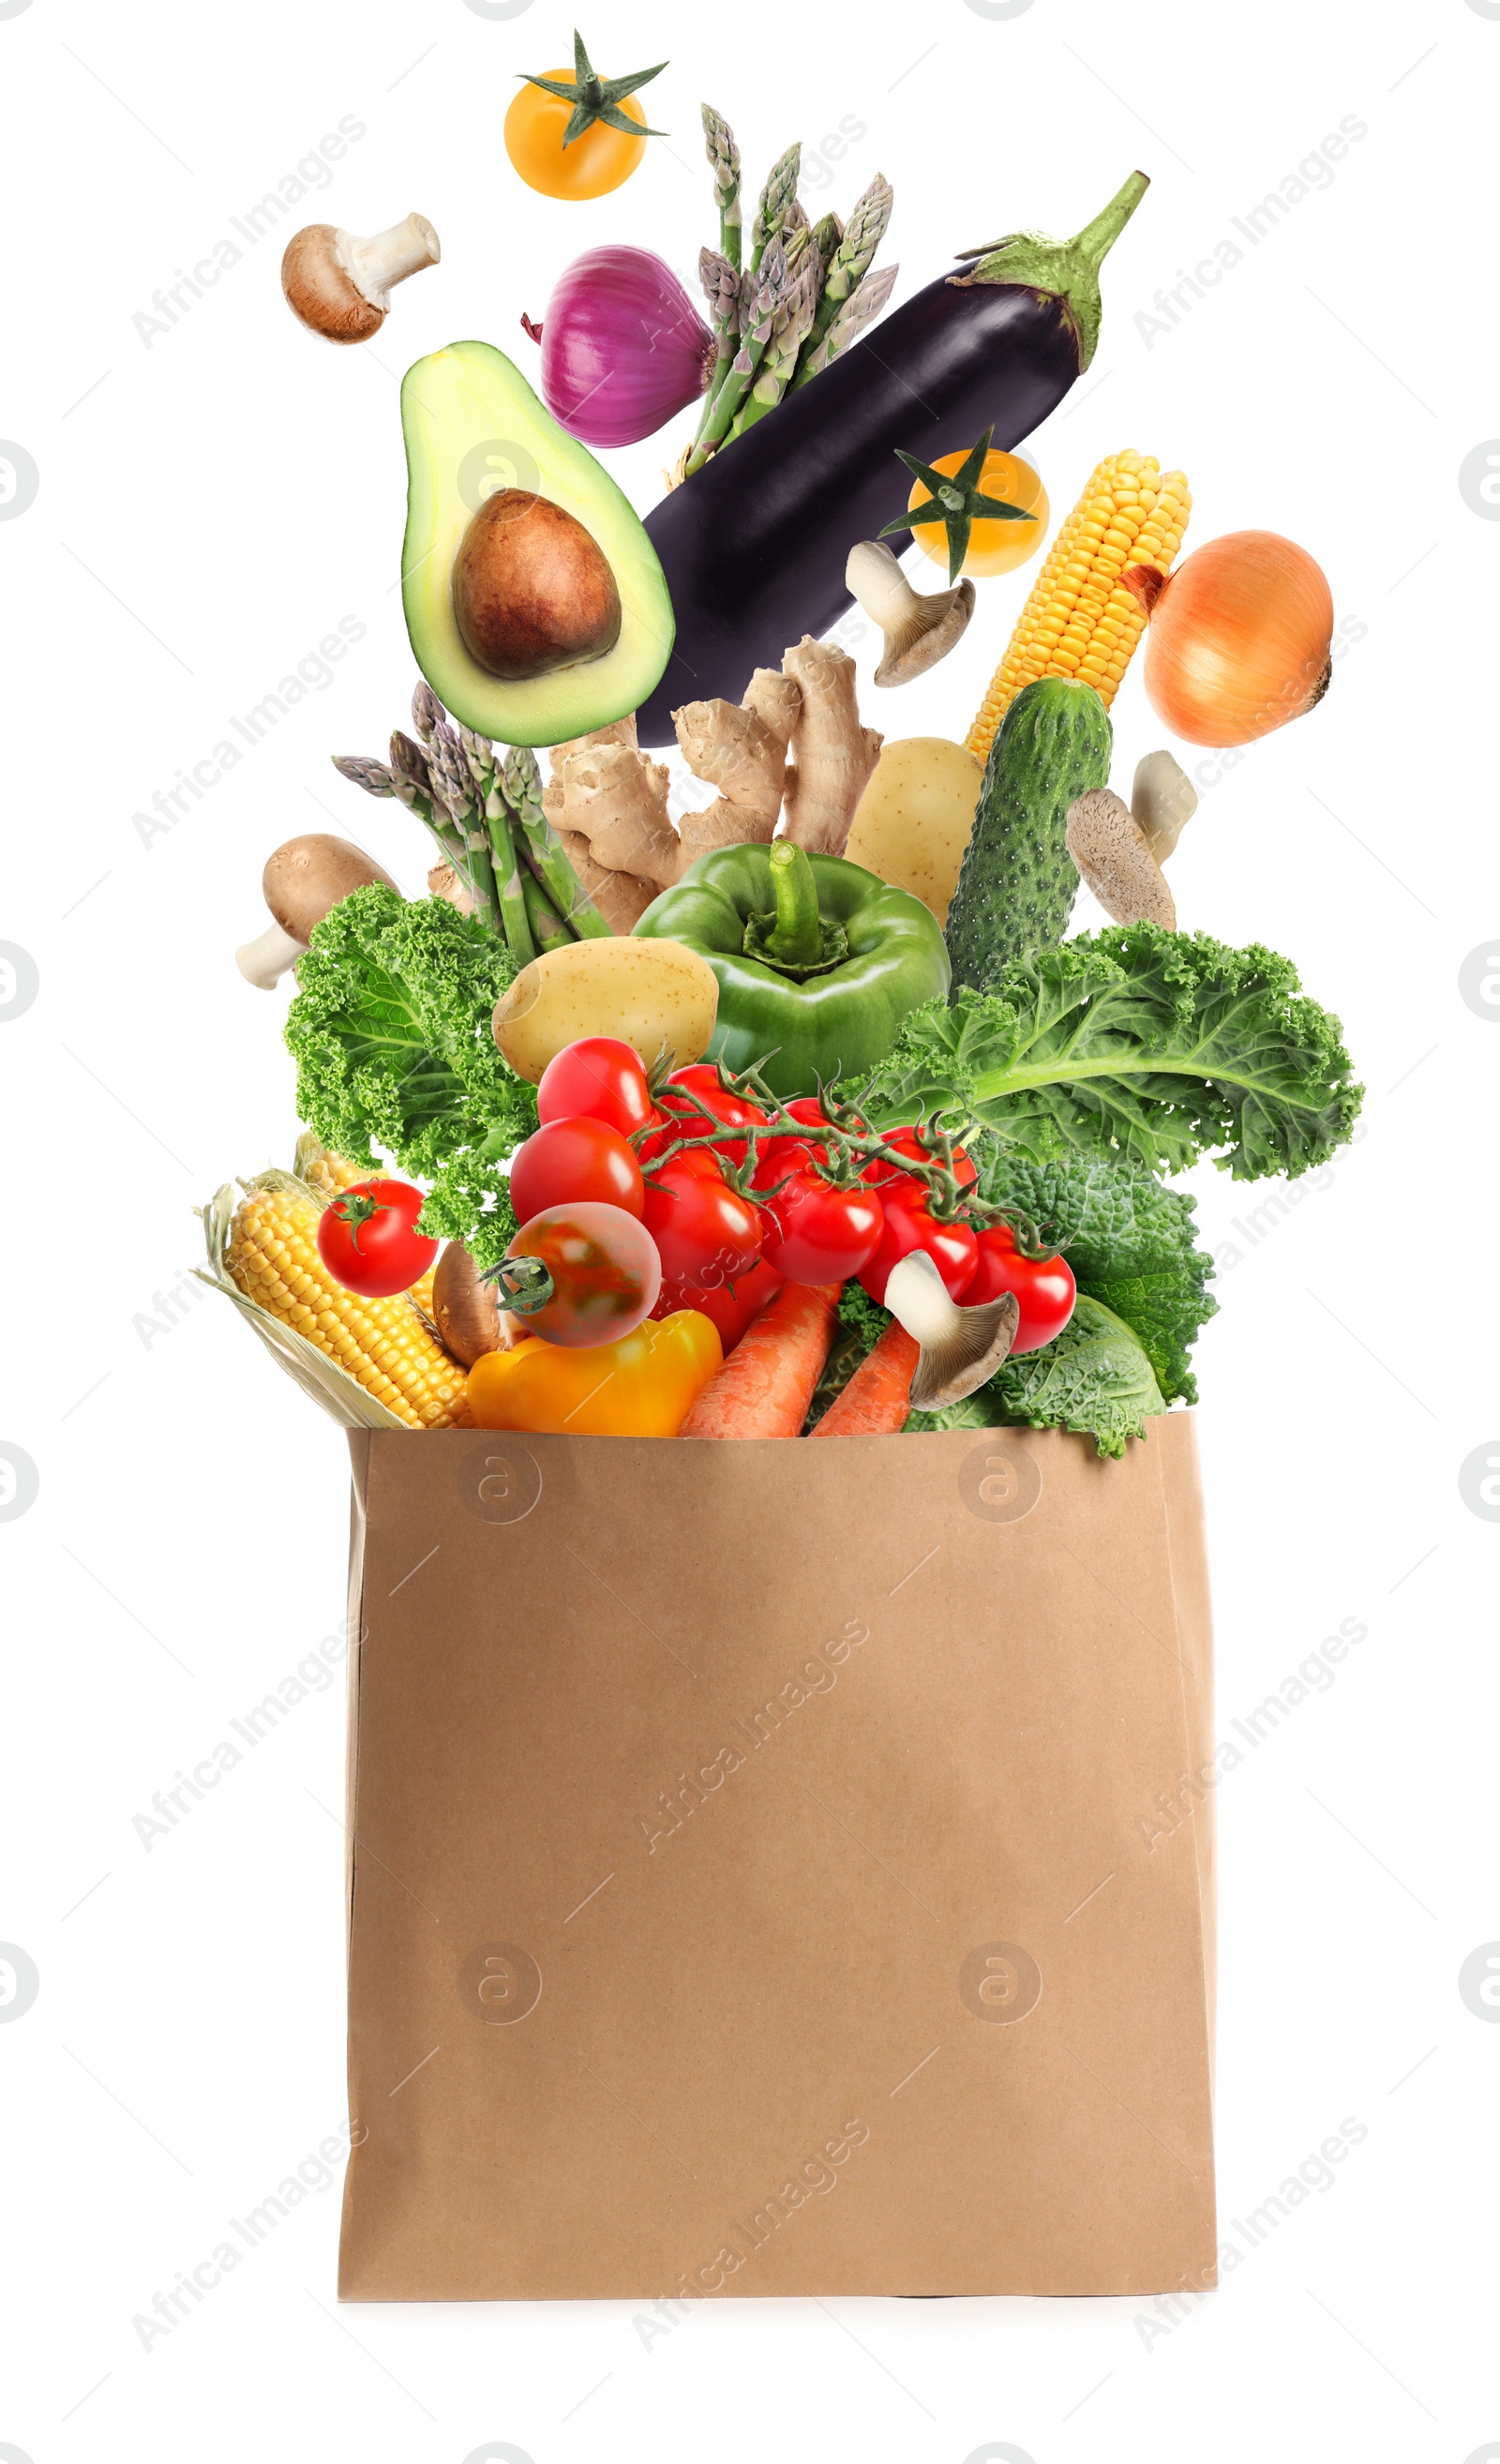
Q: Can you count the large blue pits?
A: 0